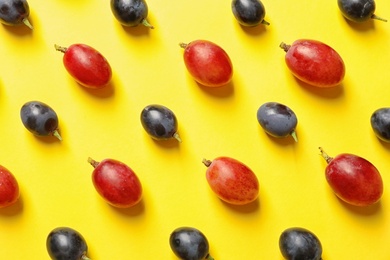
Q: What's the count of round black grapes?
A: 11